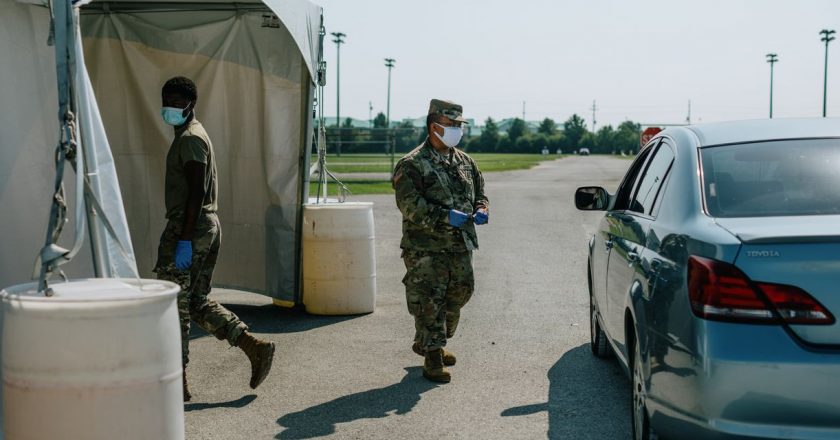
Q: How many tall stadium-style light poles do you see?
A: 4